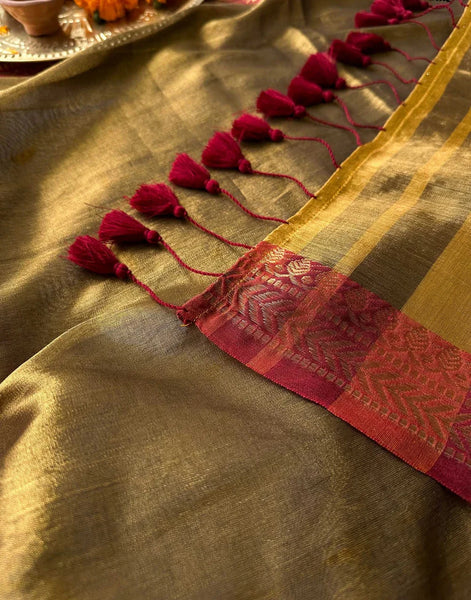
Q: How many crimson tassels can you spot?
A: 14